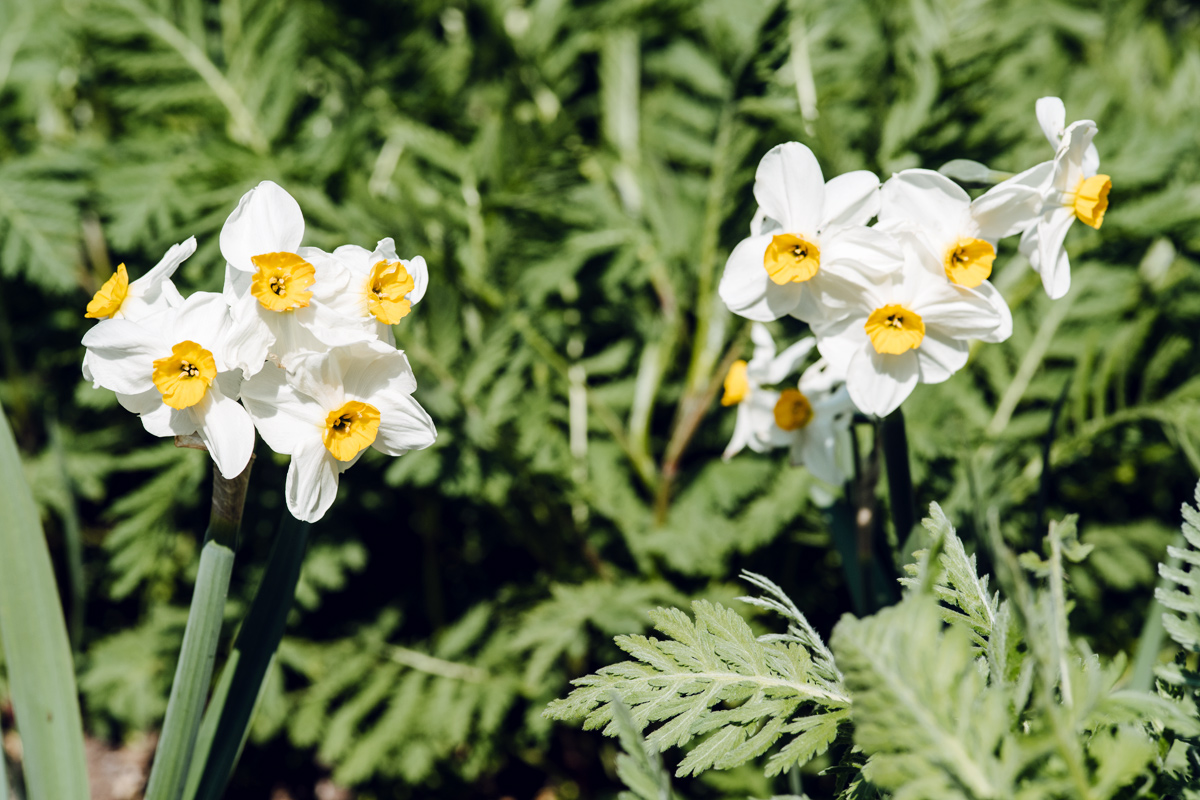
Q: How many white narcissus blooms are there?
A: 11